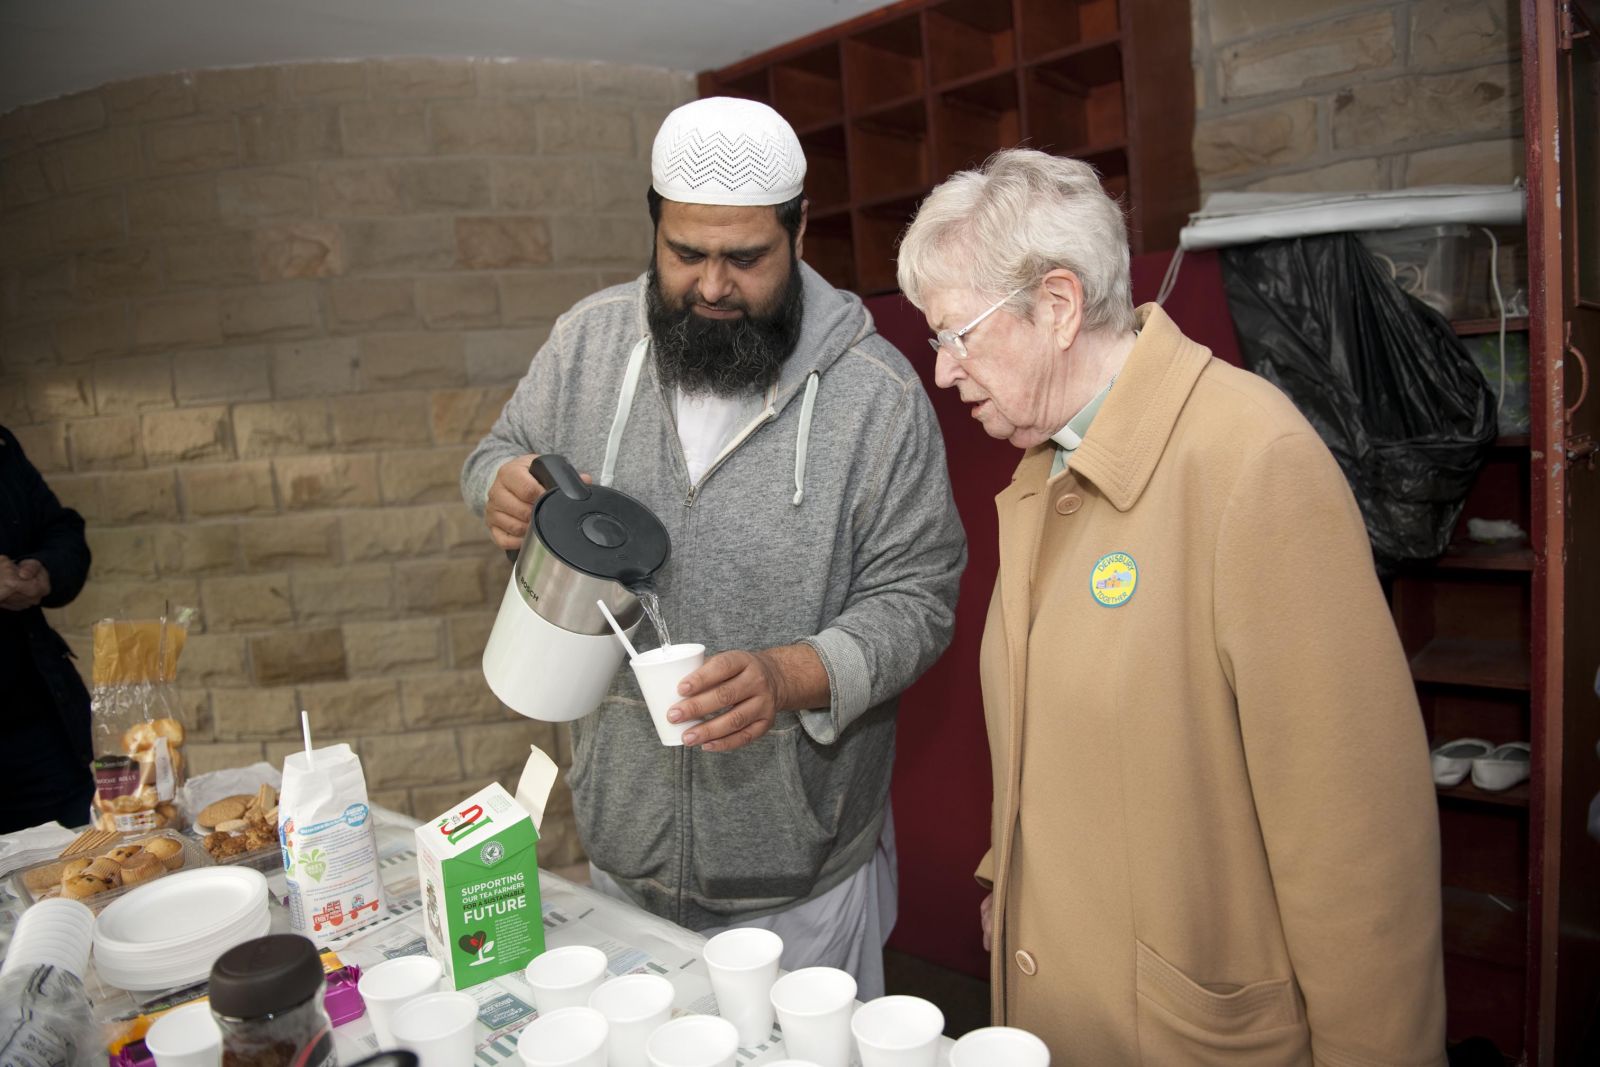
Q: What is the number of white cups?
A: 13